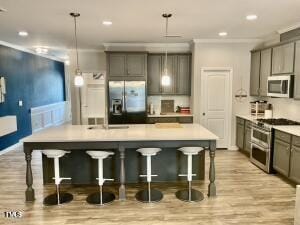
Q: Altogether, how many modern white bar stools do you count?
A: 4